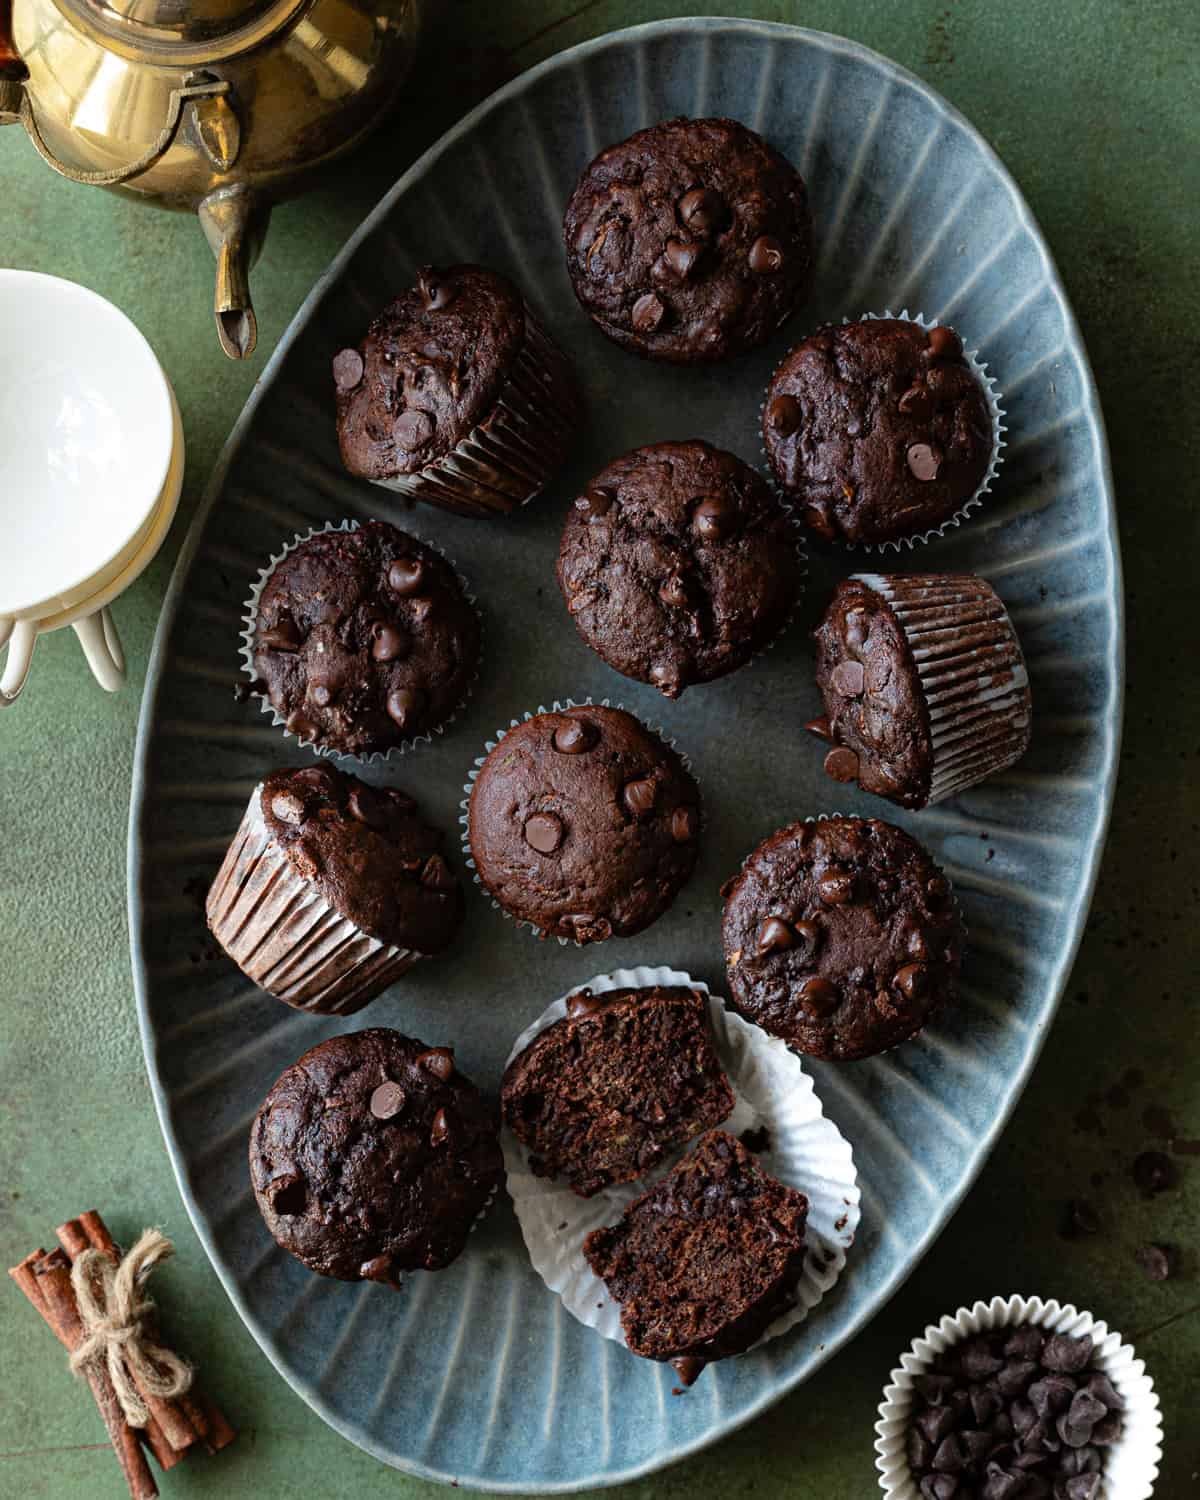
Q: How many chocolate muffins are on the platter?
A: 11